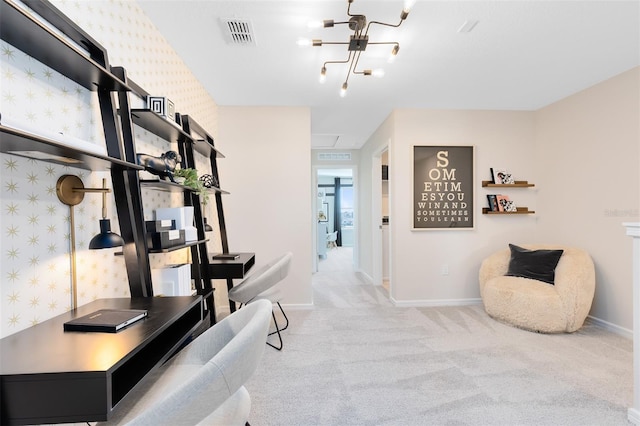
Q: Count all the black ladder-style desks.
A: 2